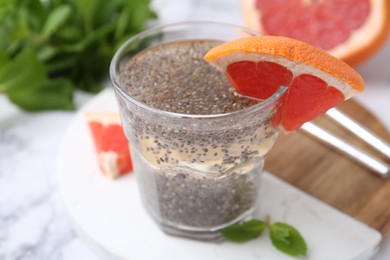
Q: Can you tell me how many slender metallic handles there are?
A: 2